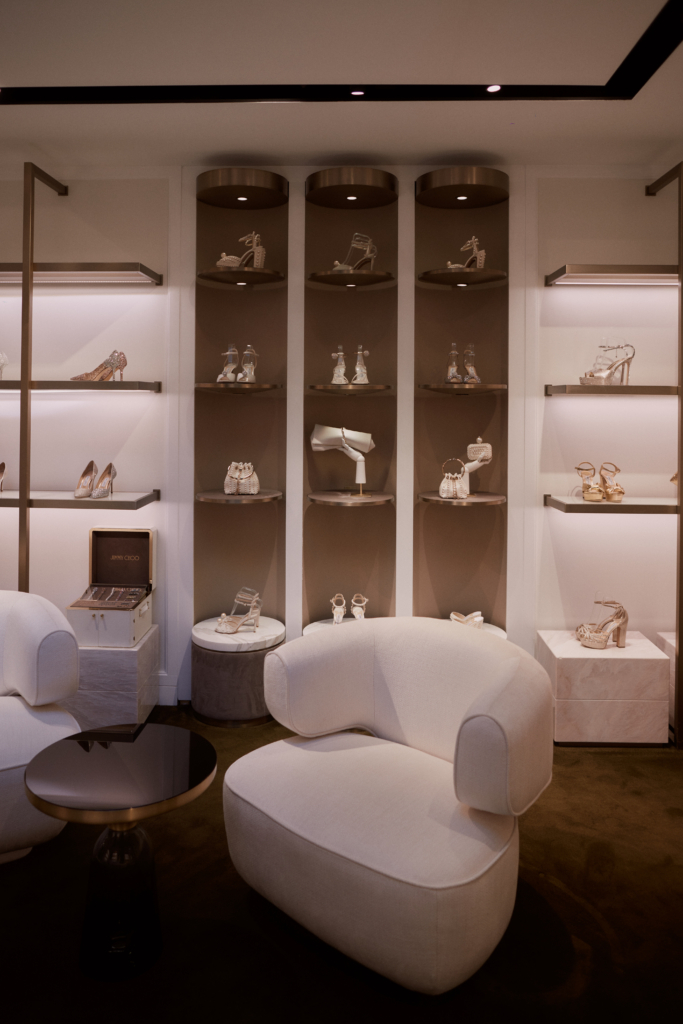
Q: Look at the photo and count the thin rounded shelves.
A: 9